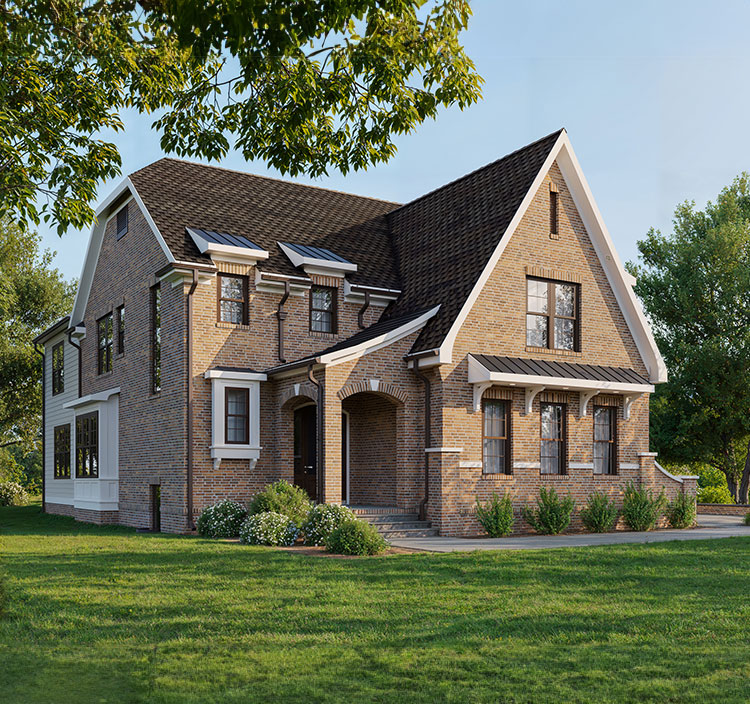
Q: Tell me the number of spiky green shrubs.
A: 5